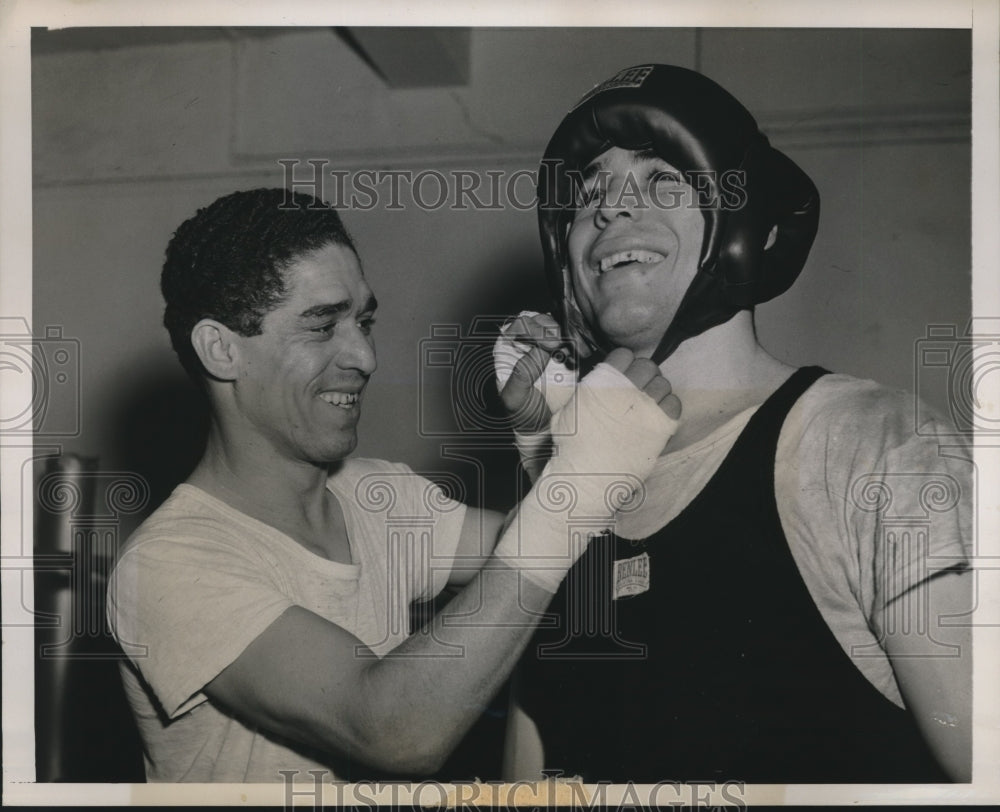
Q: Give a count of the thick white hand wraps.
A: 2